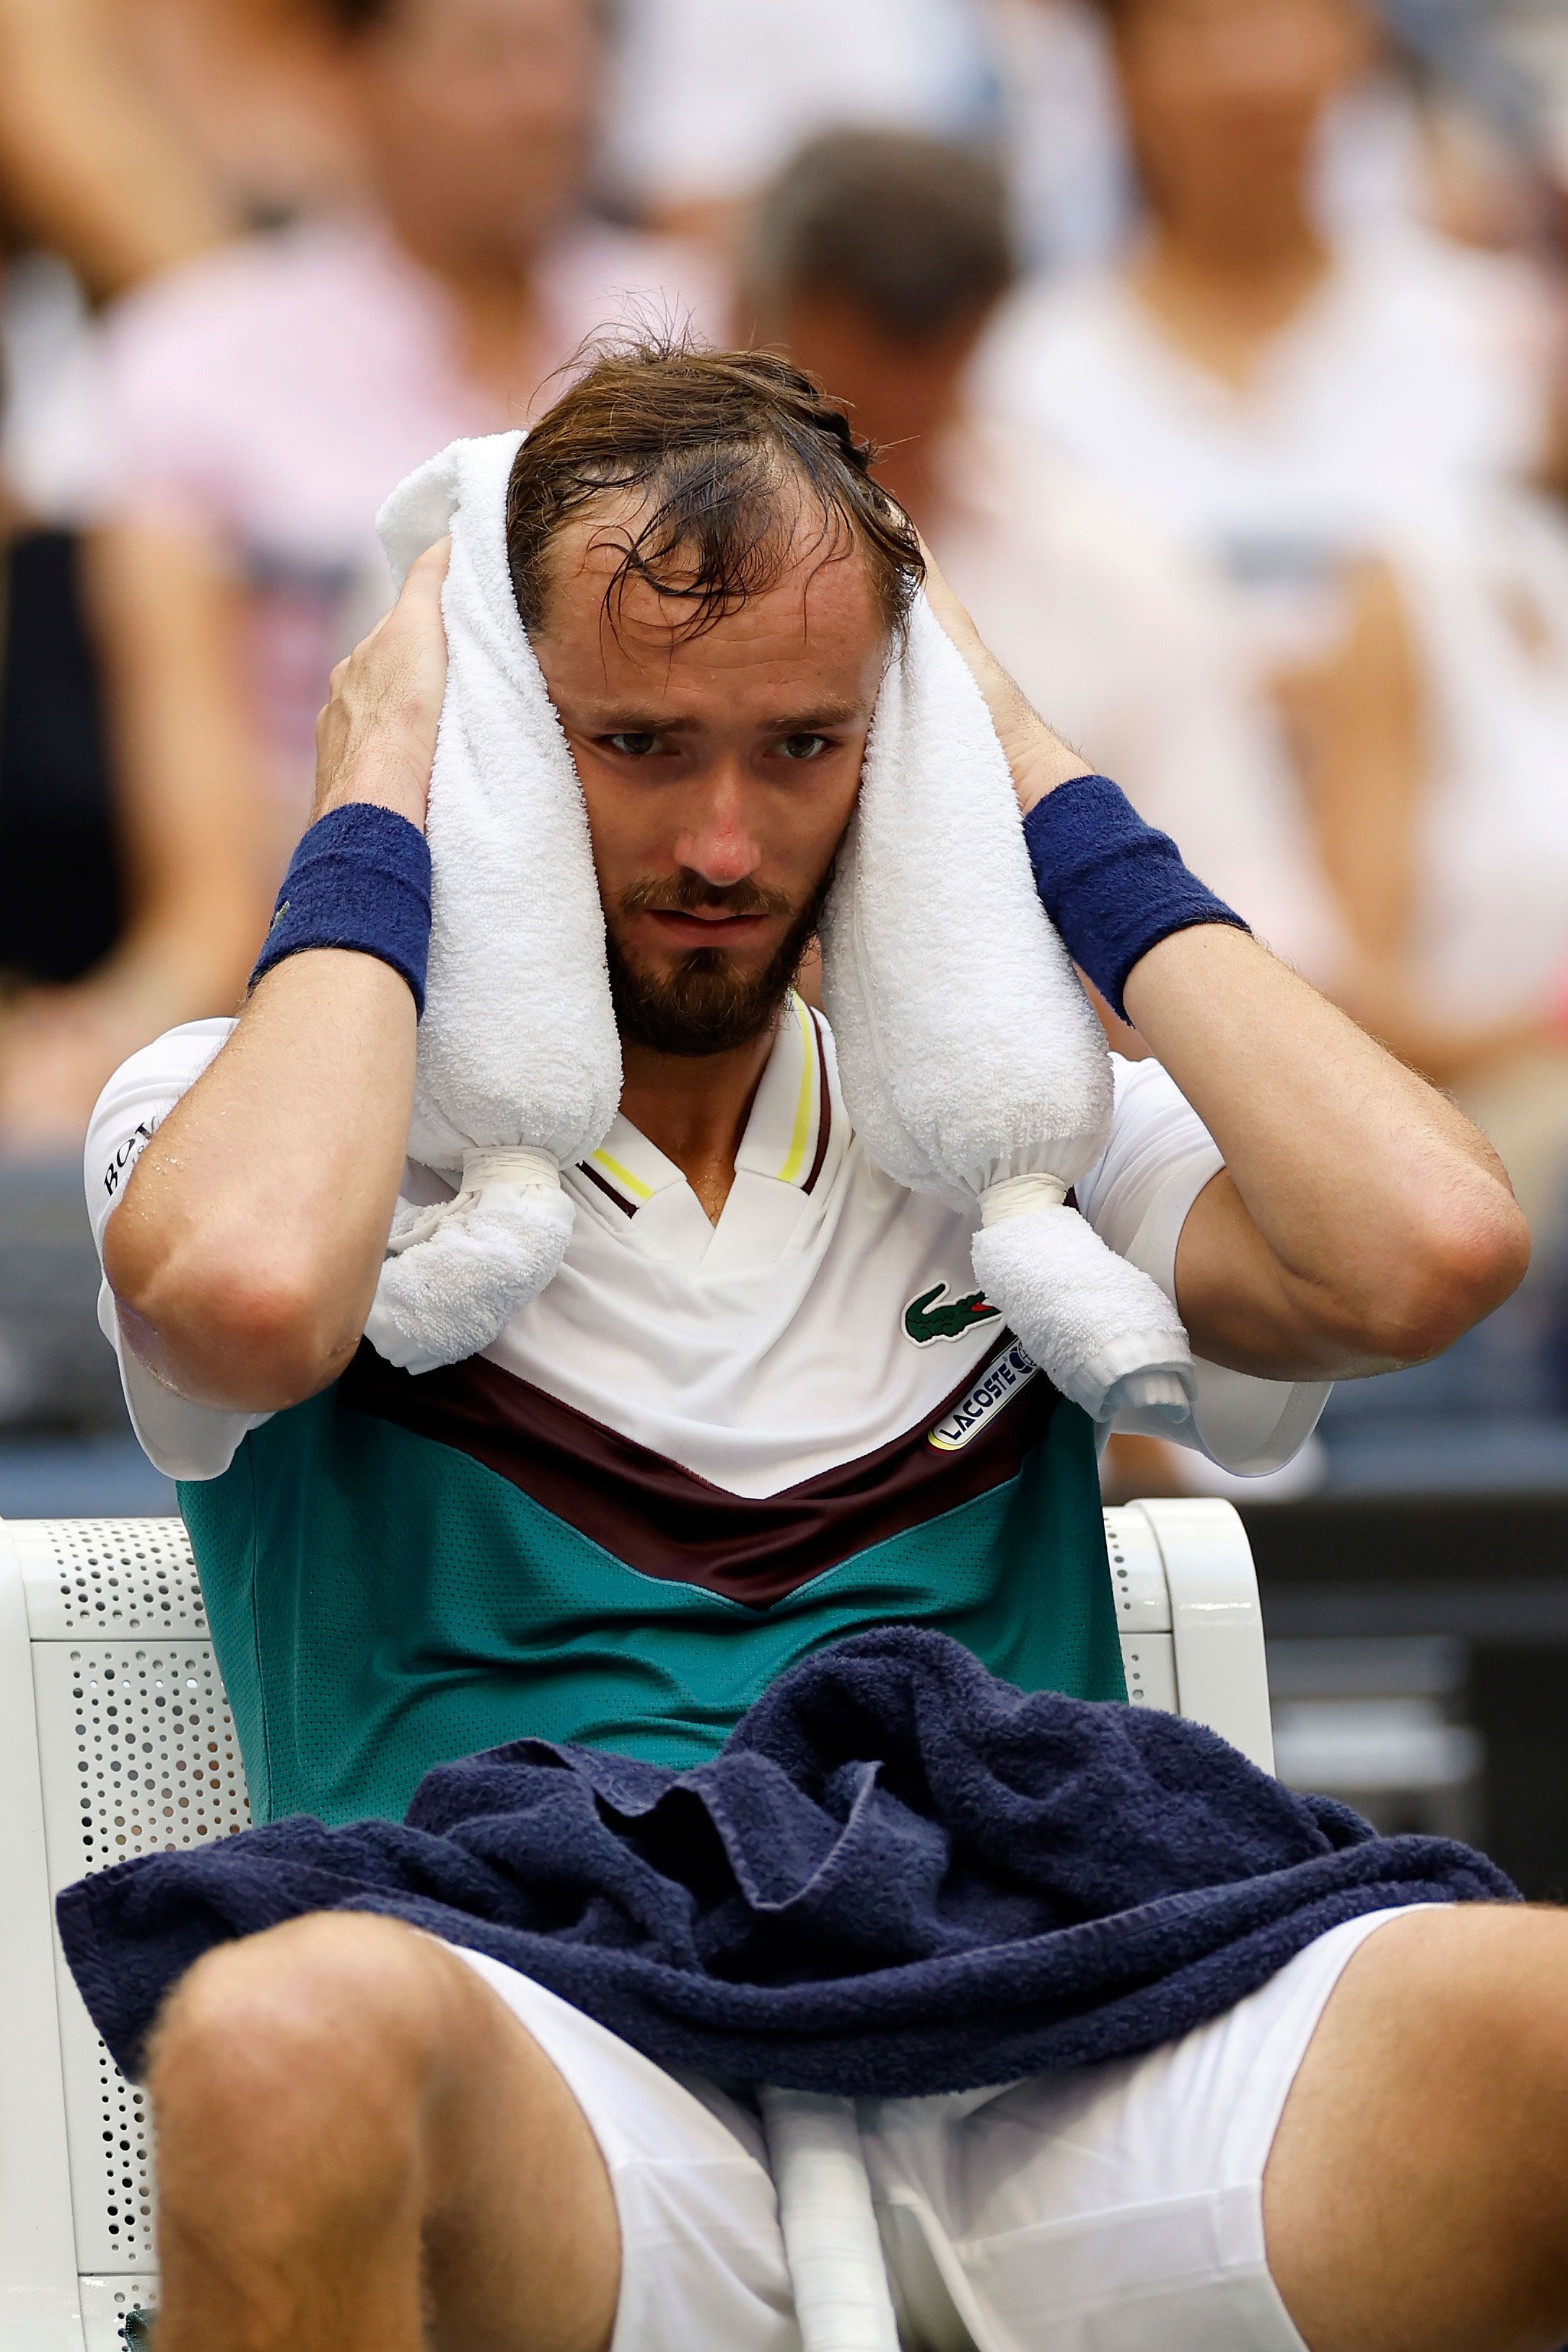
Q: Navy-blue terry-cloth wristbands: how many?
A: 2